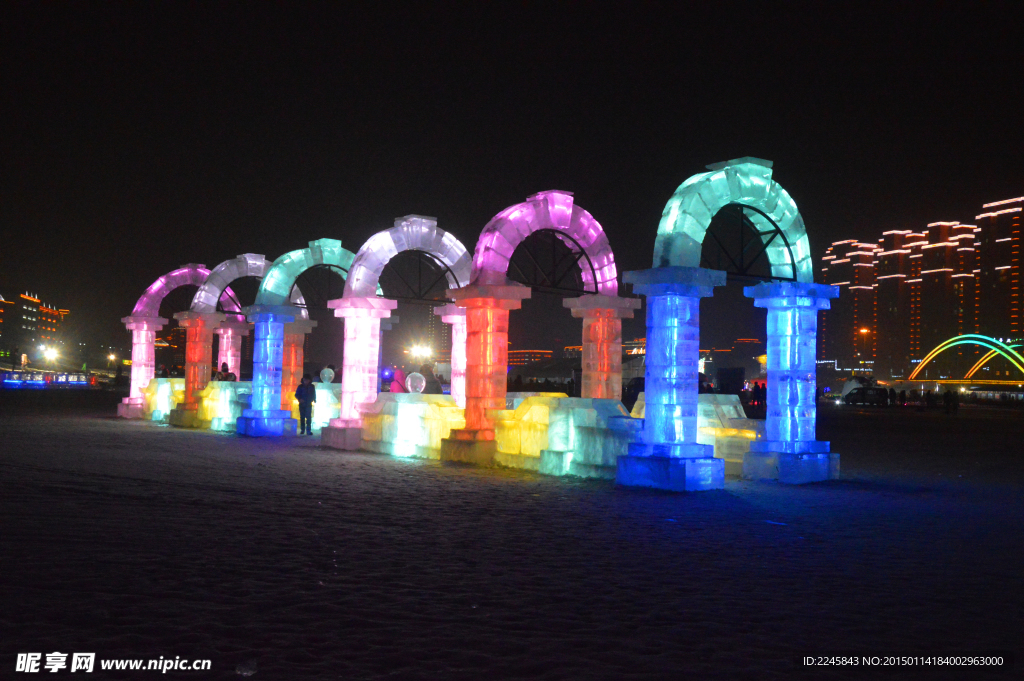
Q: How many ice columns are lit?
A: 12